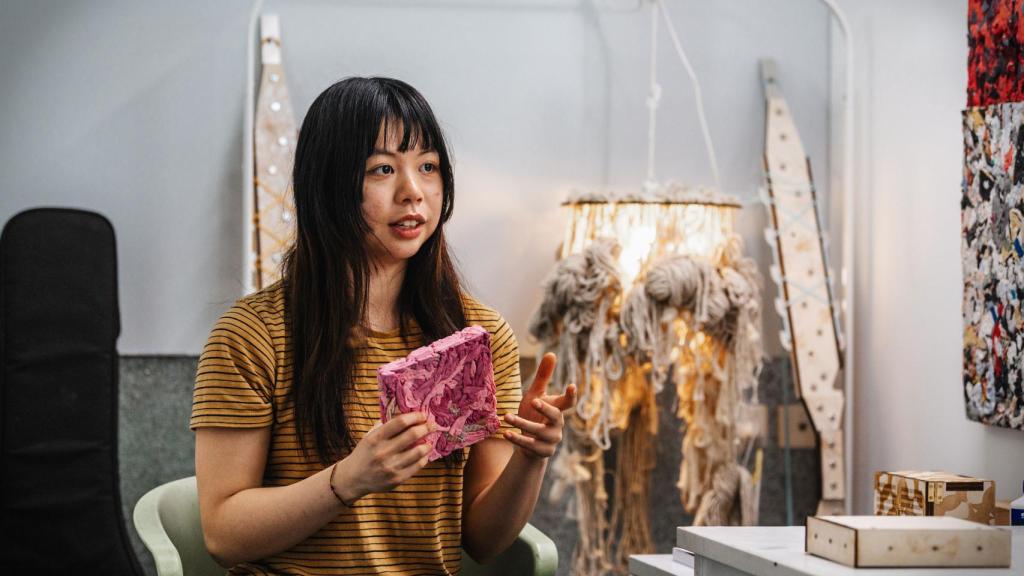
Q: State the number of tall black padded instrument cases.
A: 1